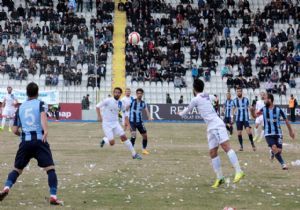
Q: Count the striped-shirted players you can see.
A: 5